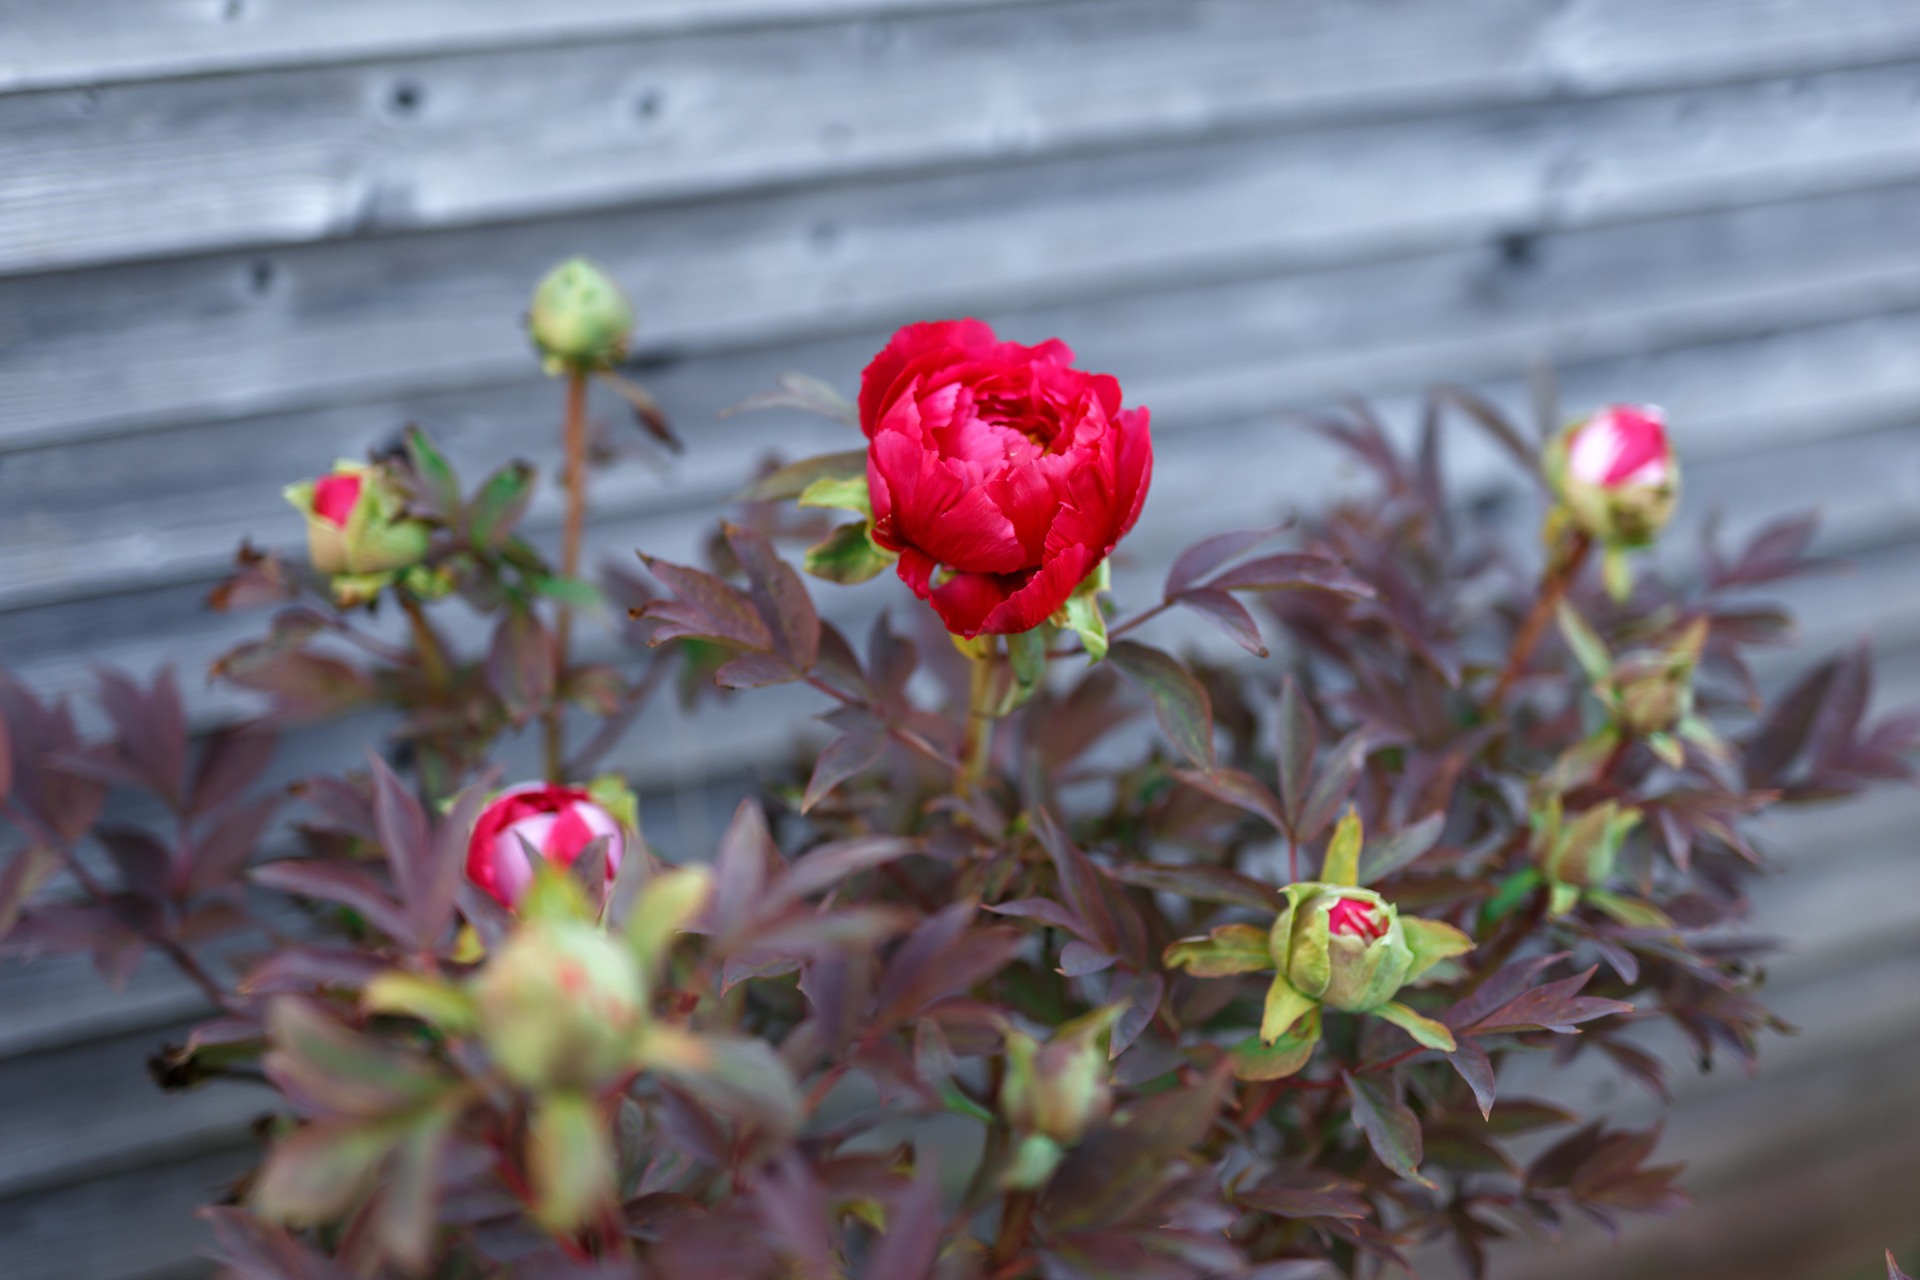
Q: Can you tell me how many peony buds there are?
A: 9